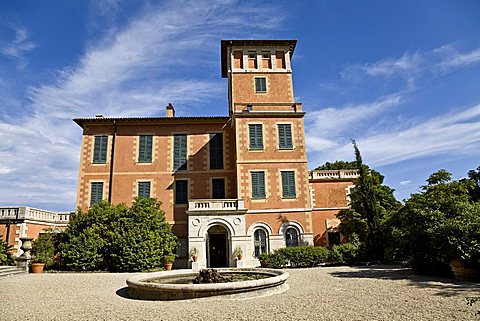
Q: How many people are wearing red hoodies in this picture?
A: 0